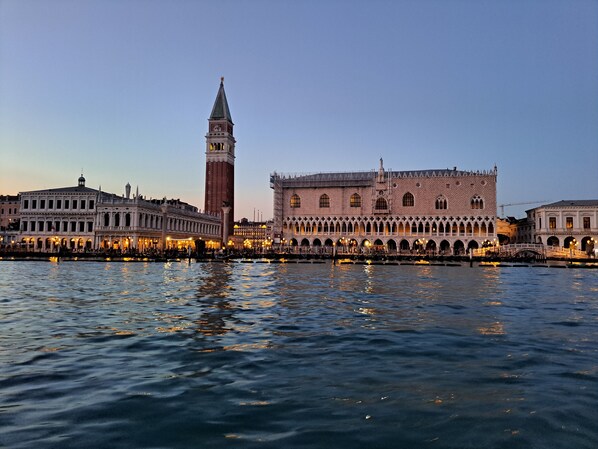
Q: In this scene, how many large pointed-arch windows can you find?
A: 7